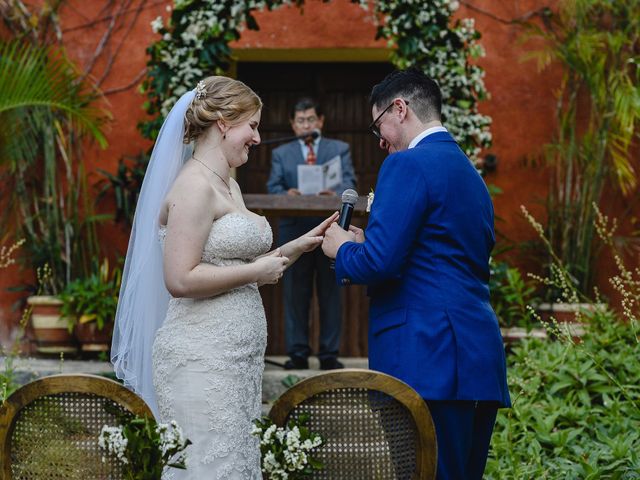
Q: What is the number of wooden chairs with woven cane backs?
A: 2